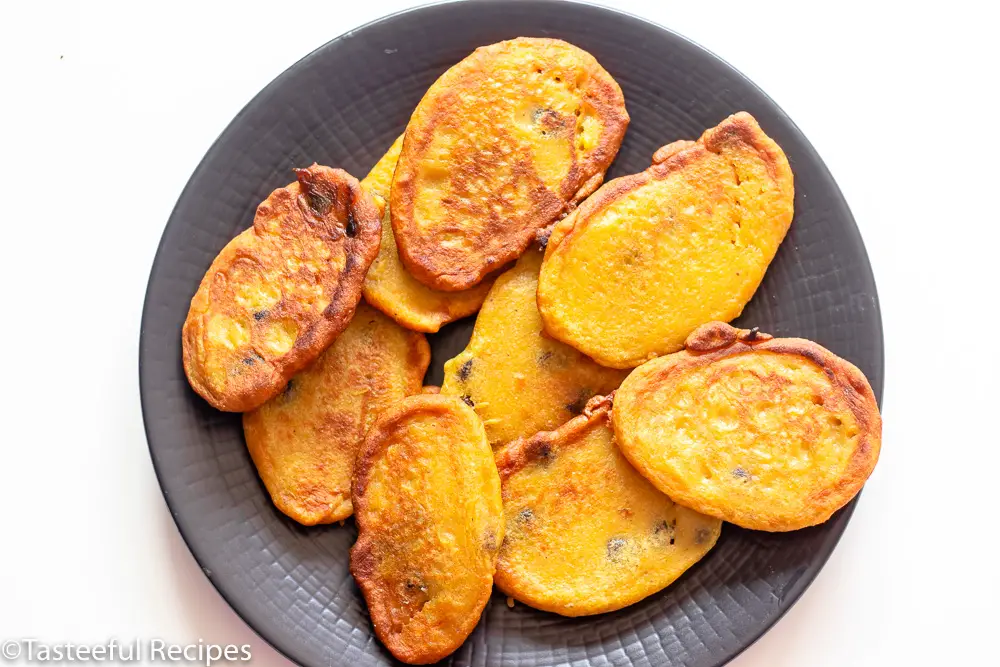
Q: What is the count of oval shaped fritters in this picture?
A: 9